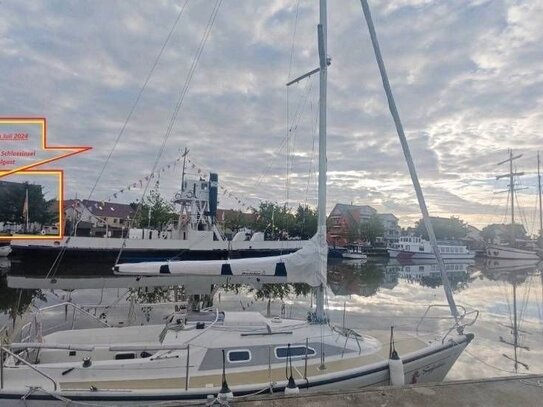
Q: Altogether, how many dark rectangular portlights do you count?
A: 2